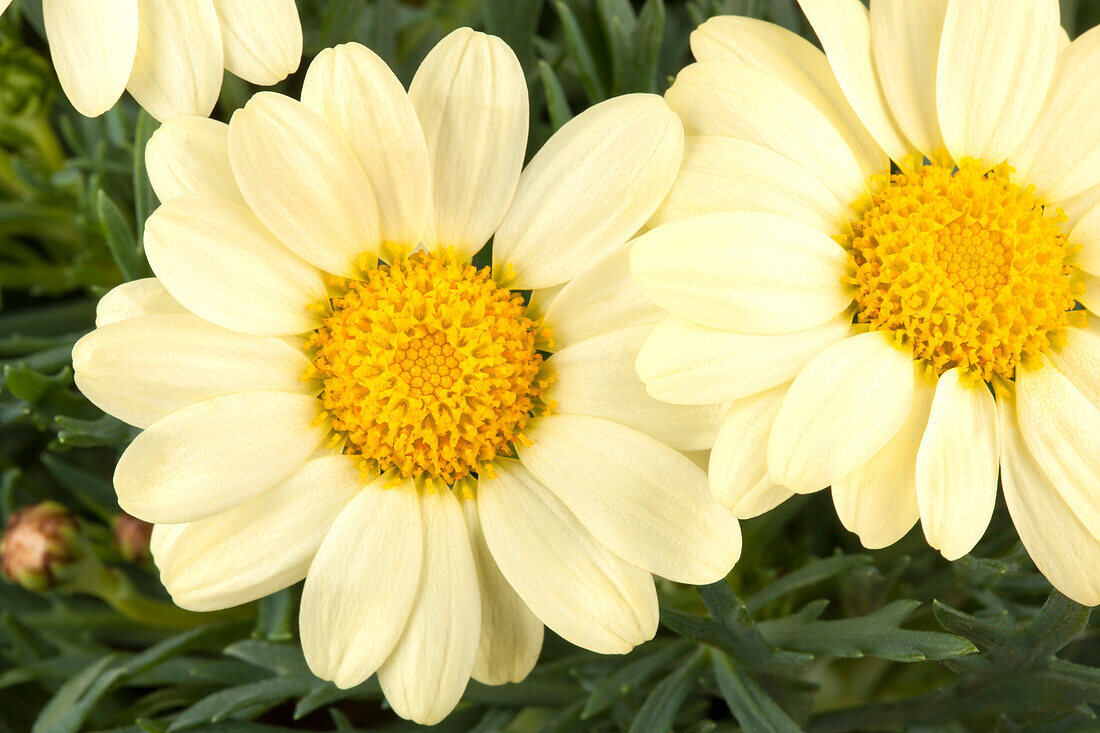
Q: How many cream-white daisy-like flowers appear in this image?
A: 3